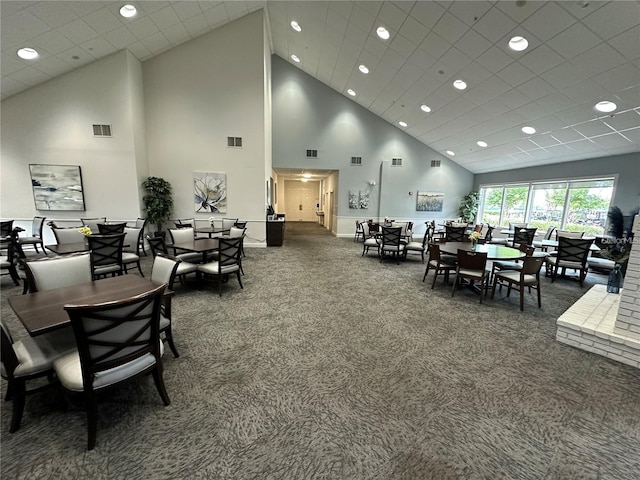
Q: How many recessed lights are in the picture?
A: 15